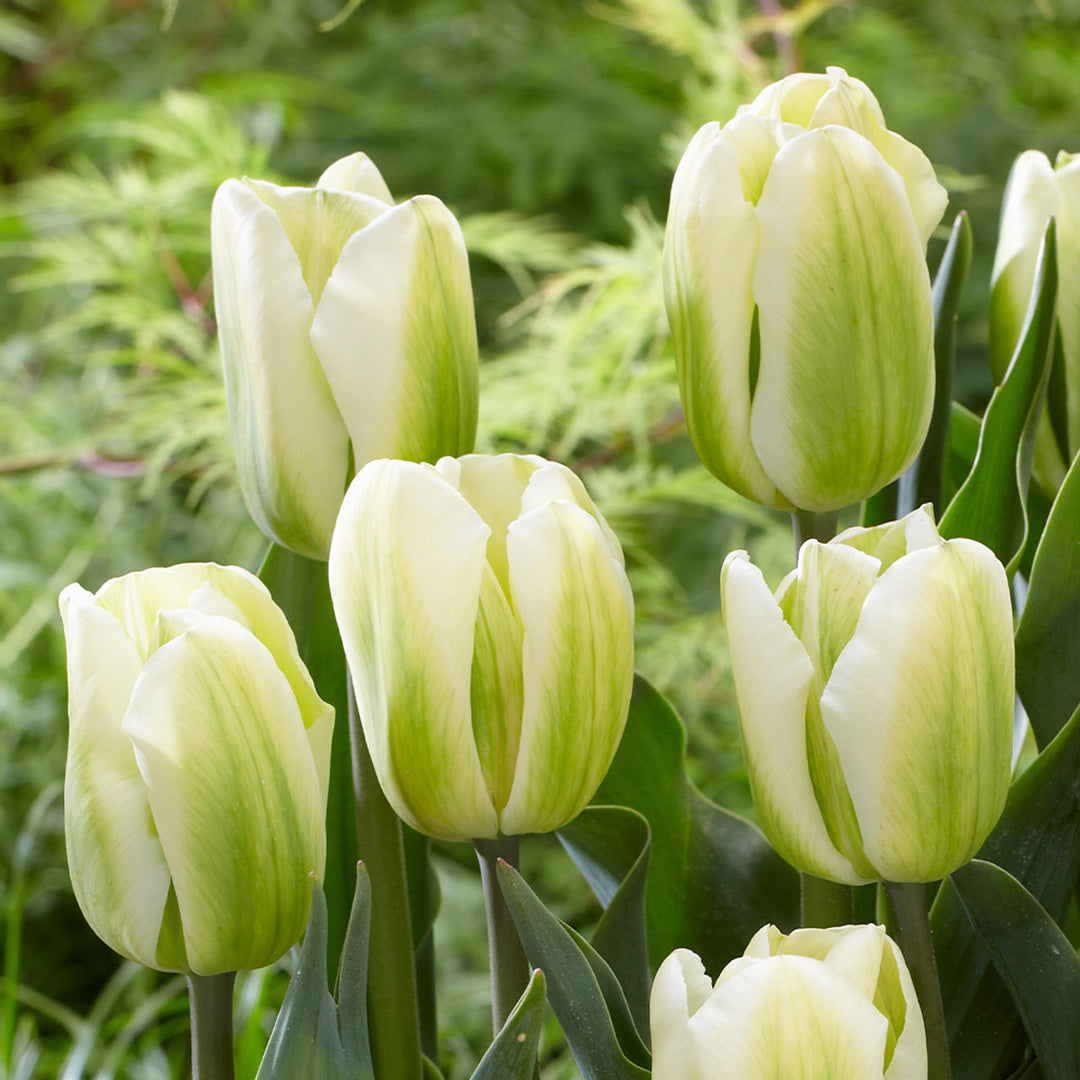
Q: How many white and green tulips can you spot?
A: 7